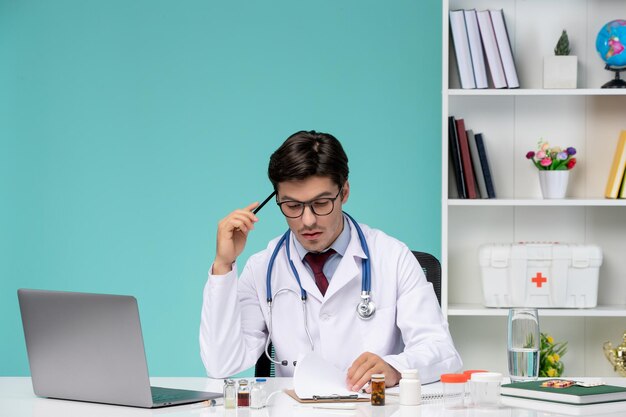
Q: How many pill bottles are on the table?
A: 2